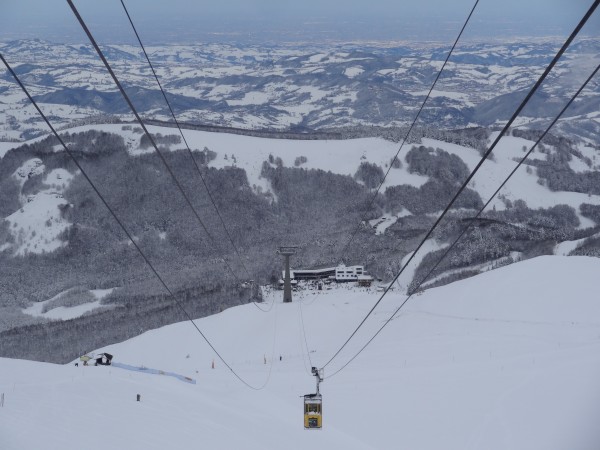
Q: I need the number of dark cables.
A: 6